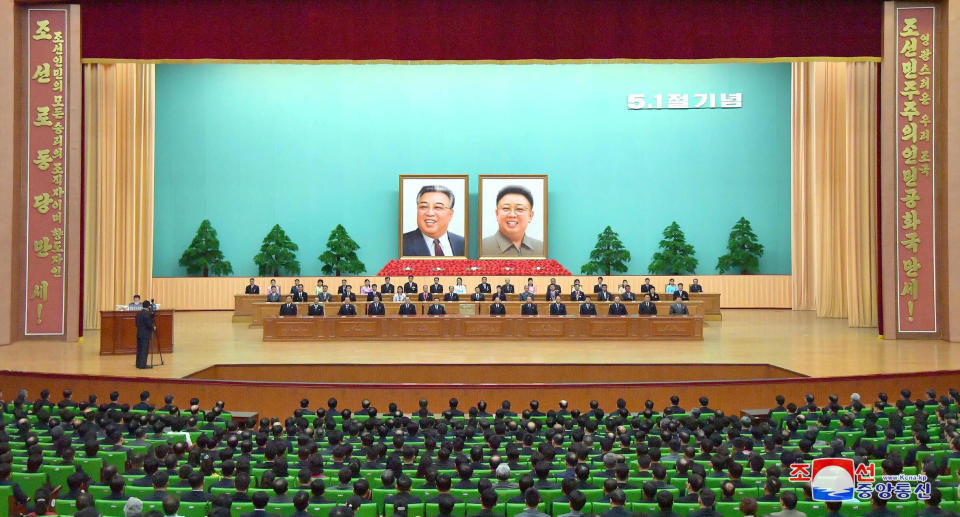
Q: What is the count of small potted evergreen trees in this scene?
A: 6